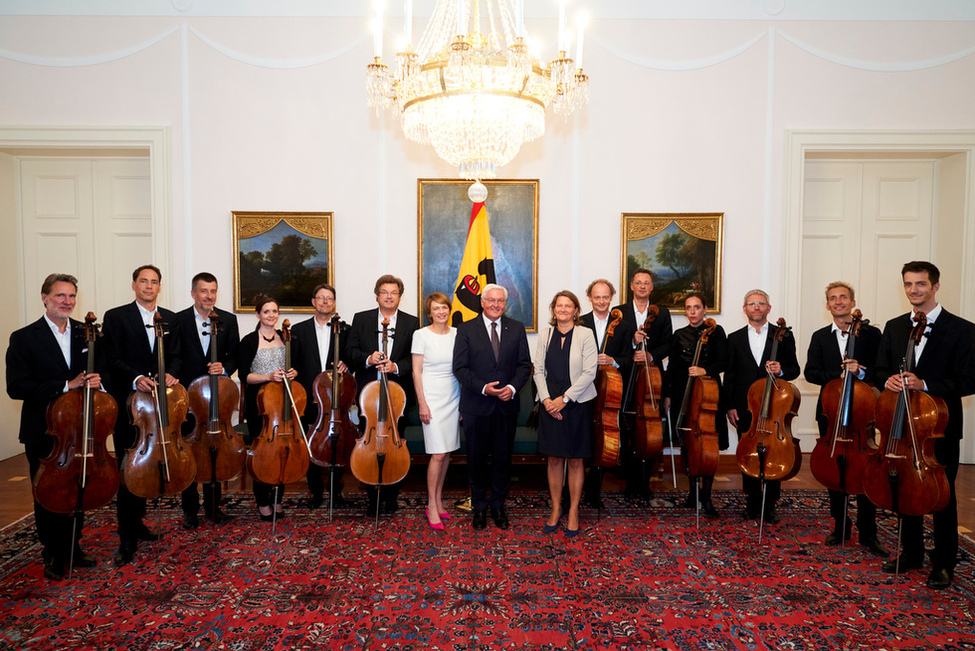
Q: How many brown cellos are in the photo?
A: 12